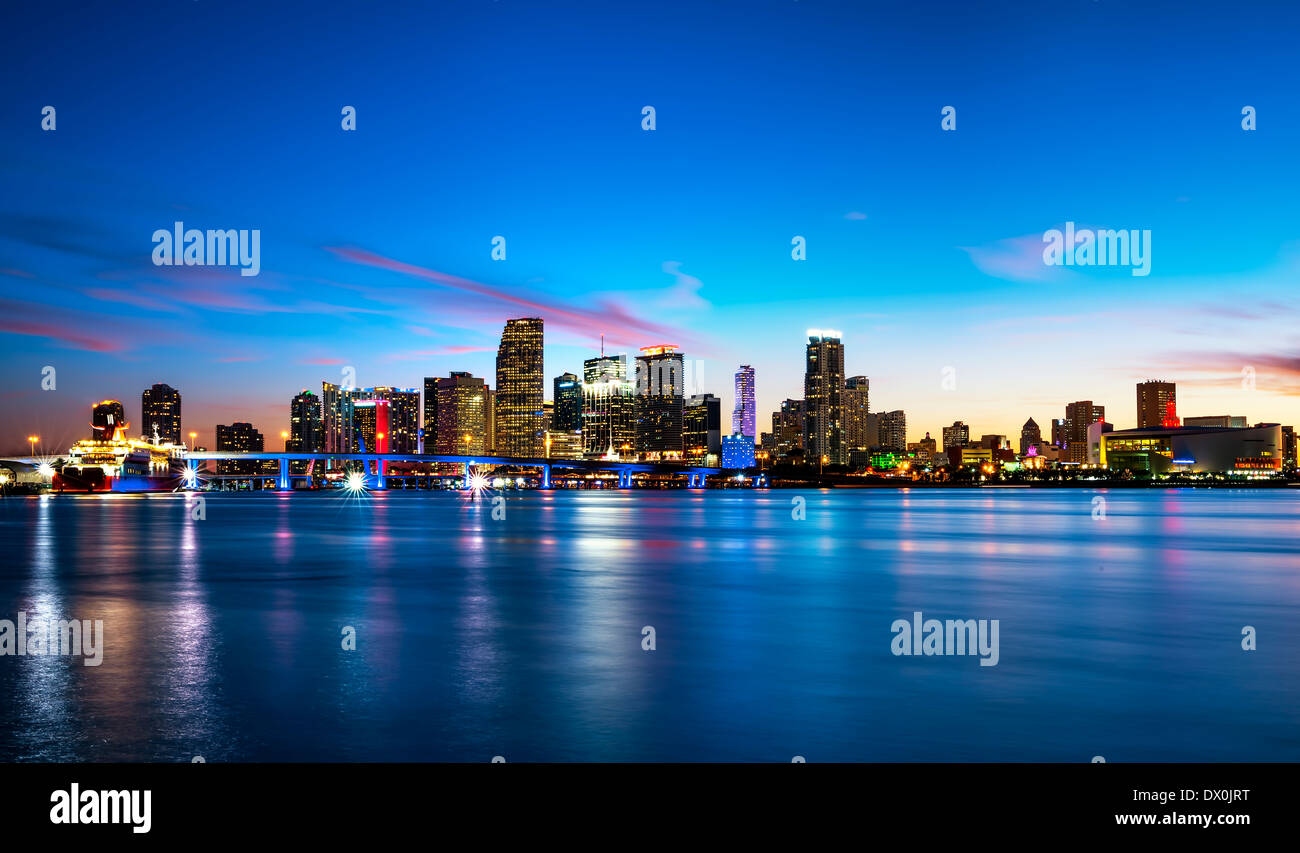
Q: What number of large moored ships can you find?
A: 1